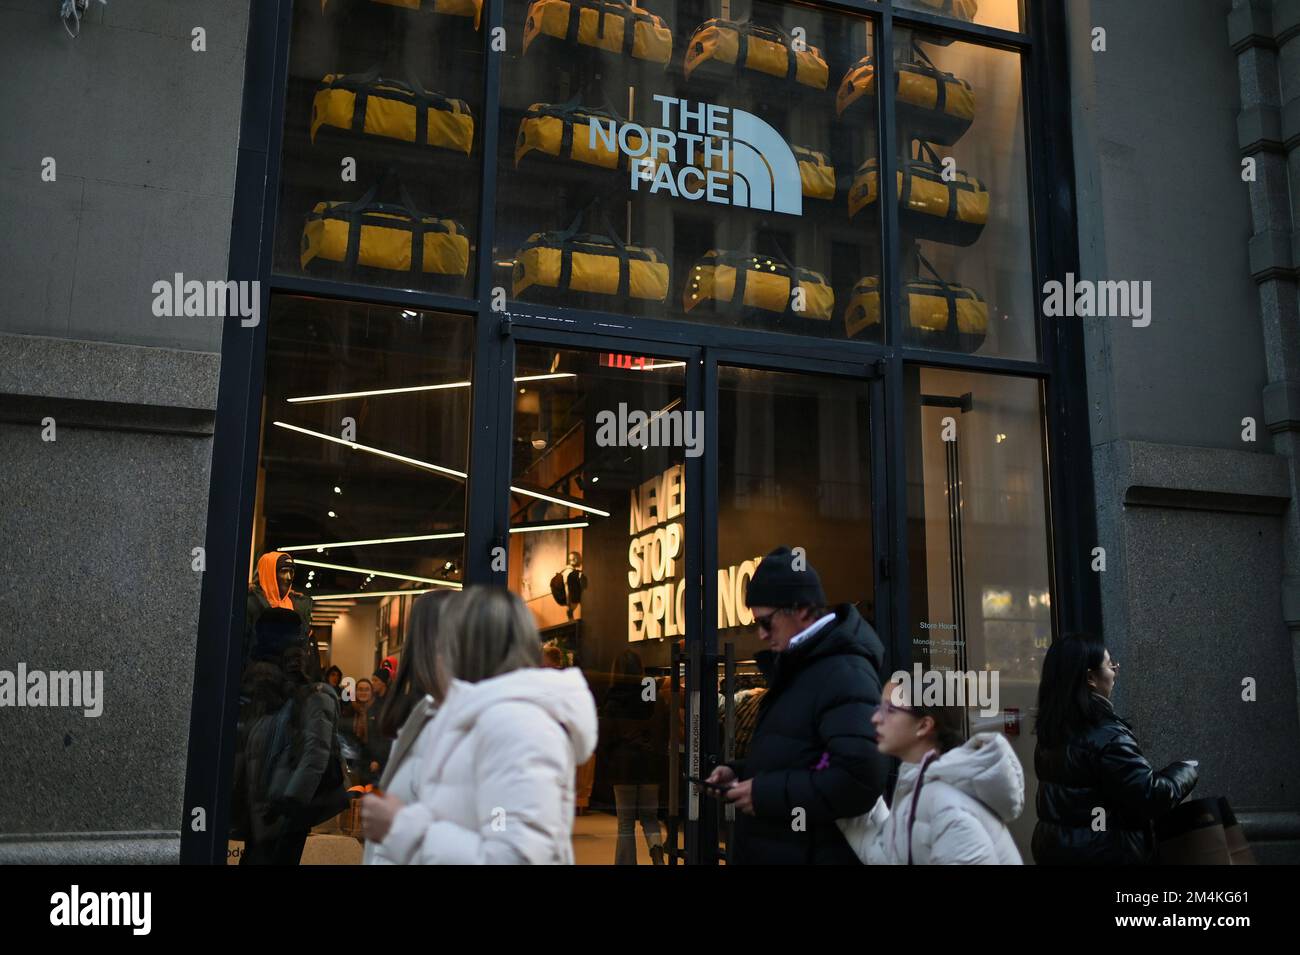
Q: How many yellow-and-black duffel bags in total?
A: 13